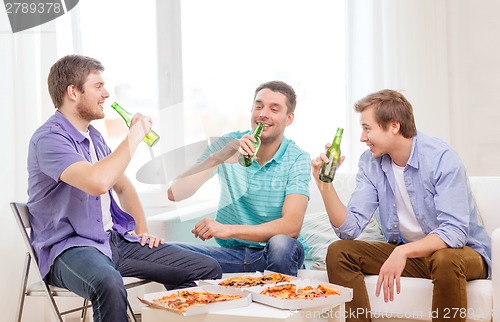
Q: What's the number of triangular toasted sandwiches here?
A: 0